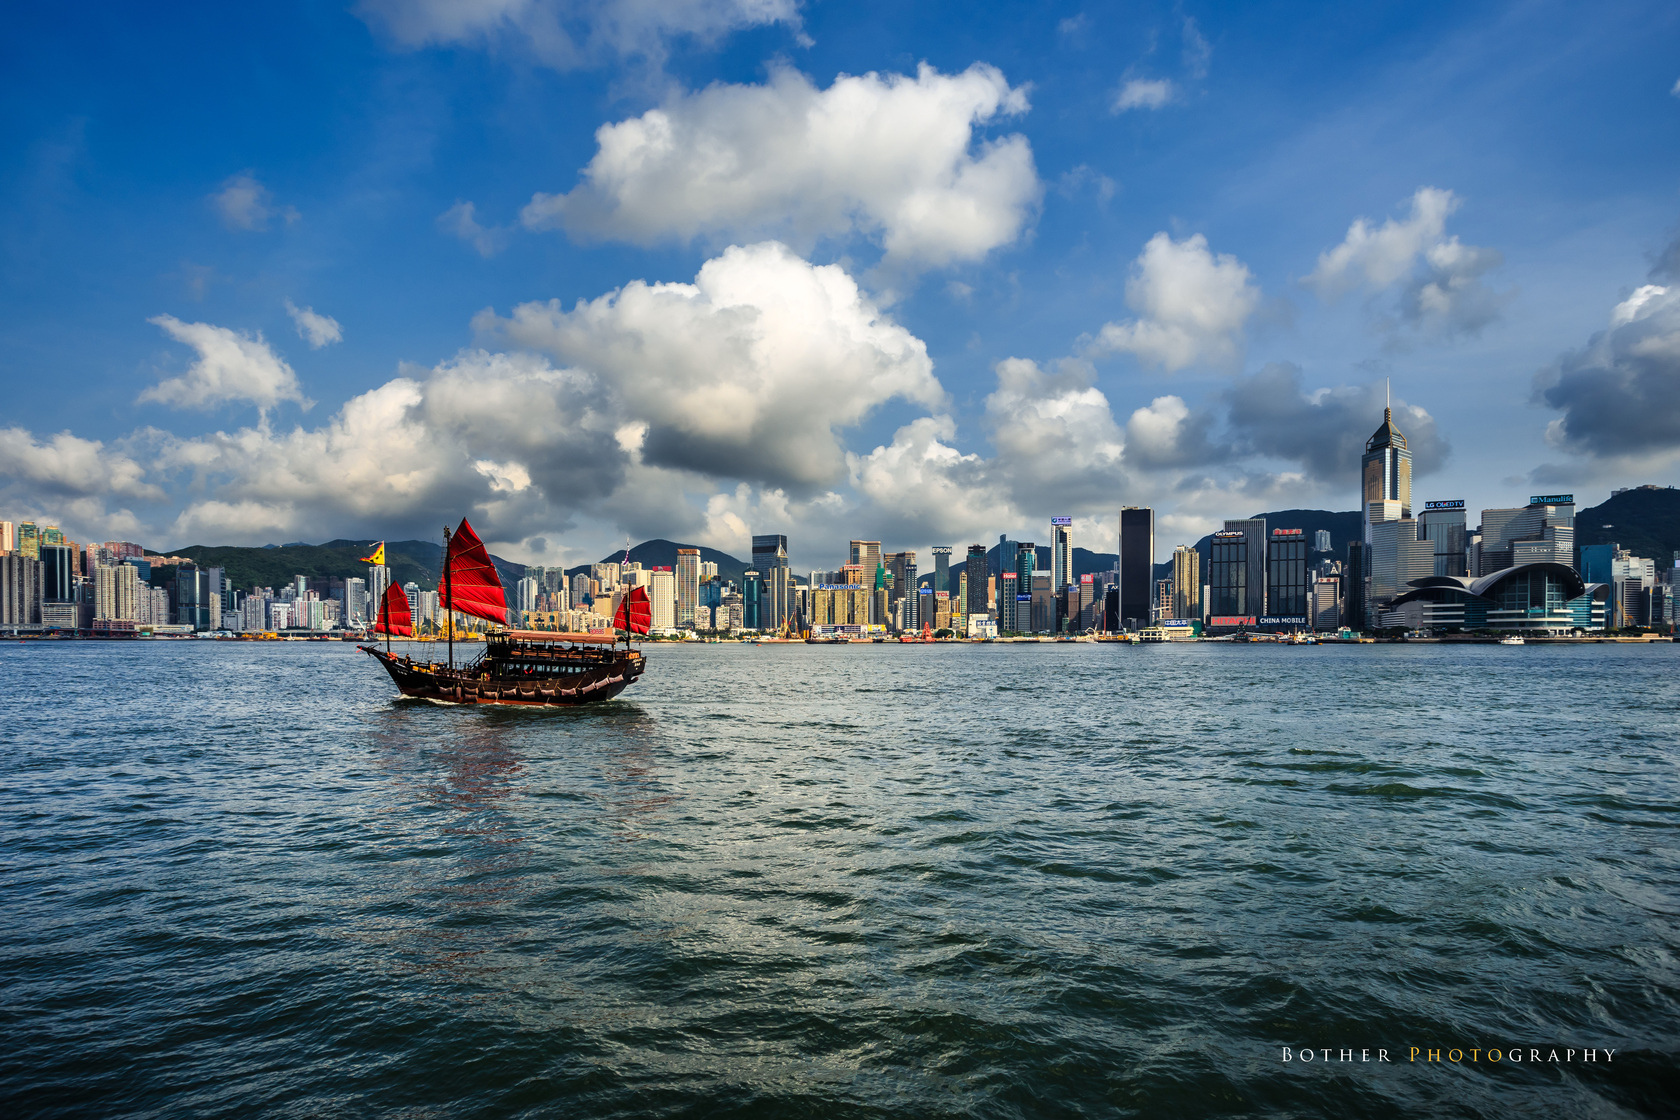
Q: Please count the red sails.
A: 3